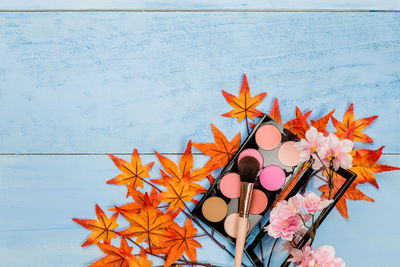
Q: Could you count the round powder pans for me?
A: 8